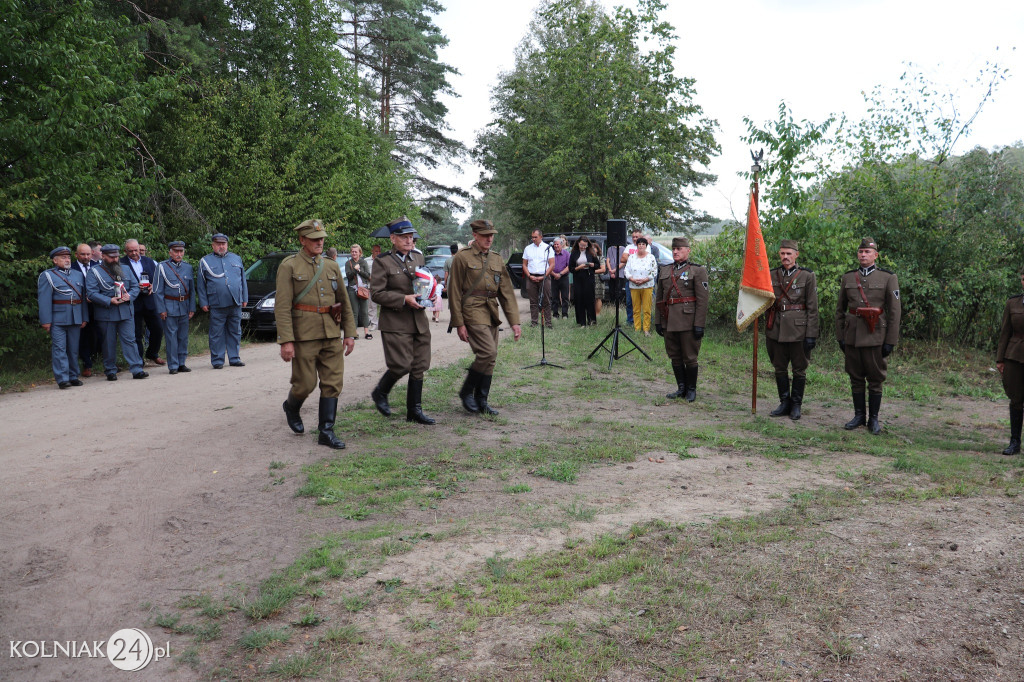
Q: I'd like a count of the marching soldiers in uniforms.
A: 3